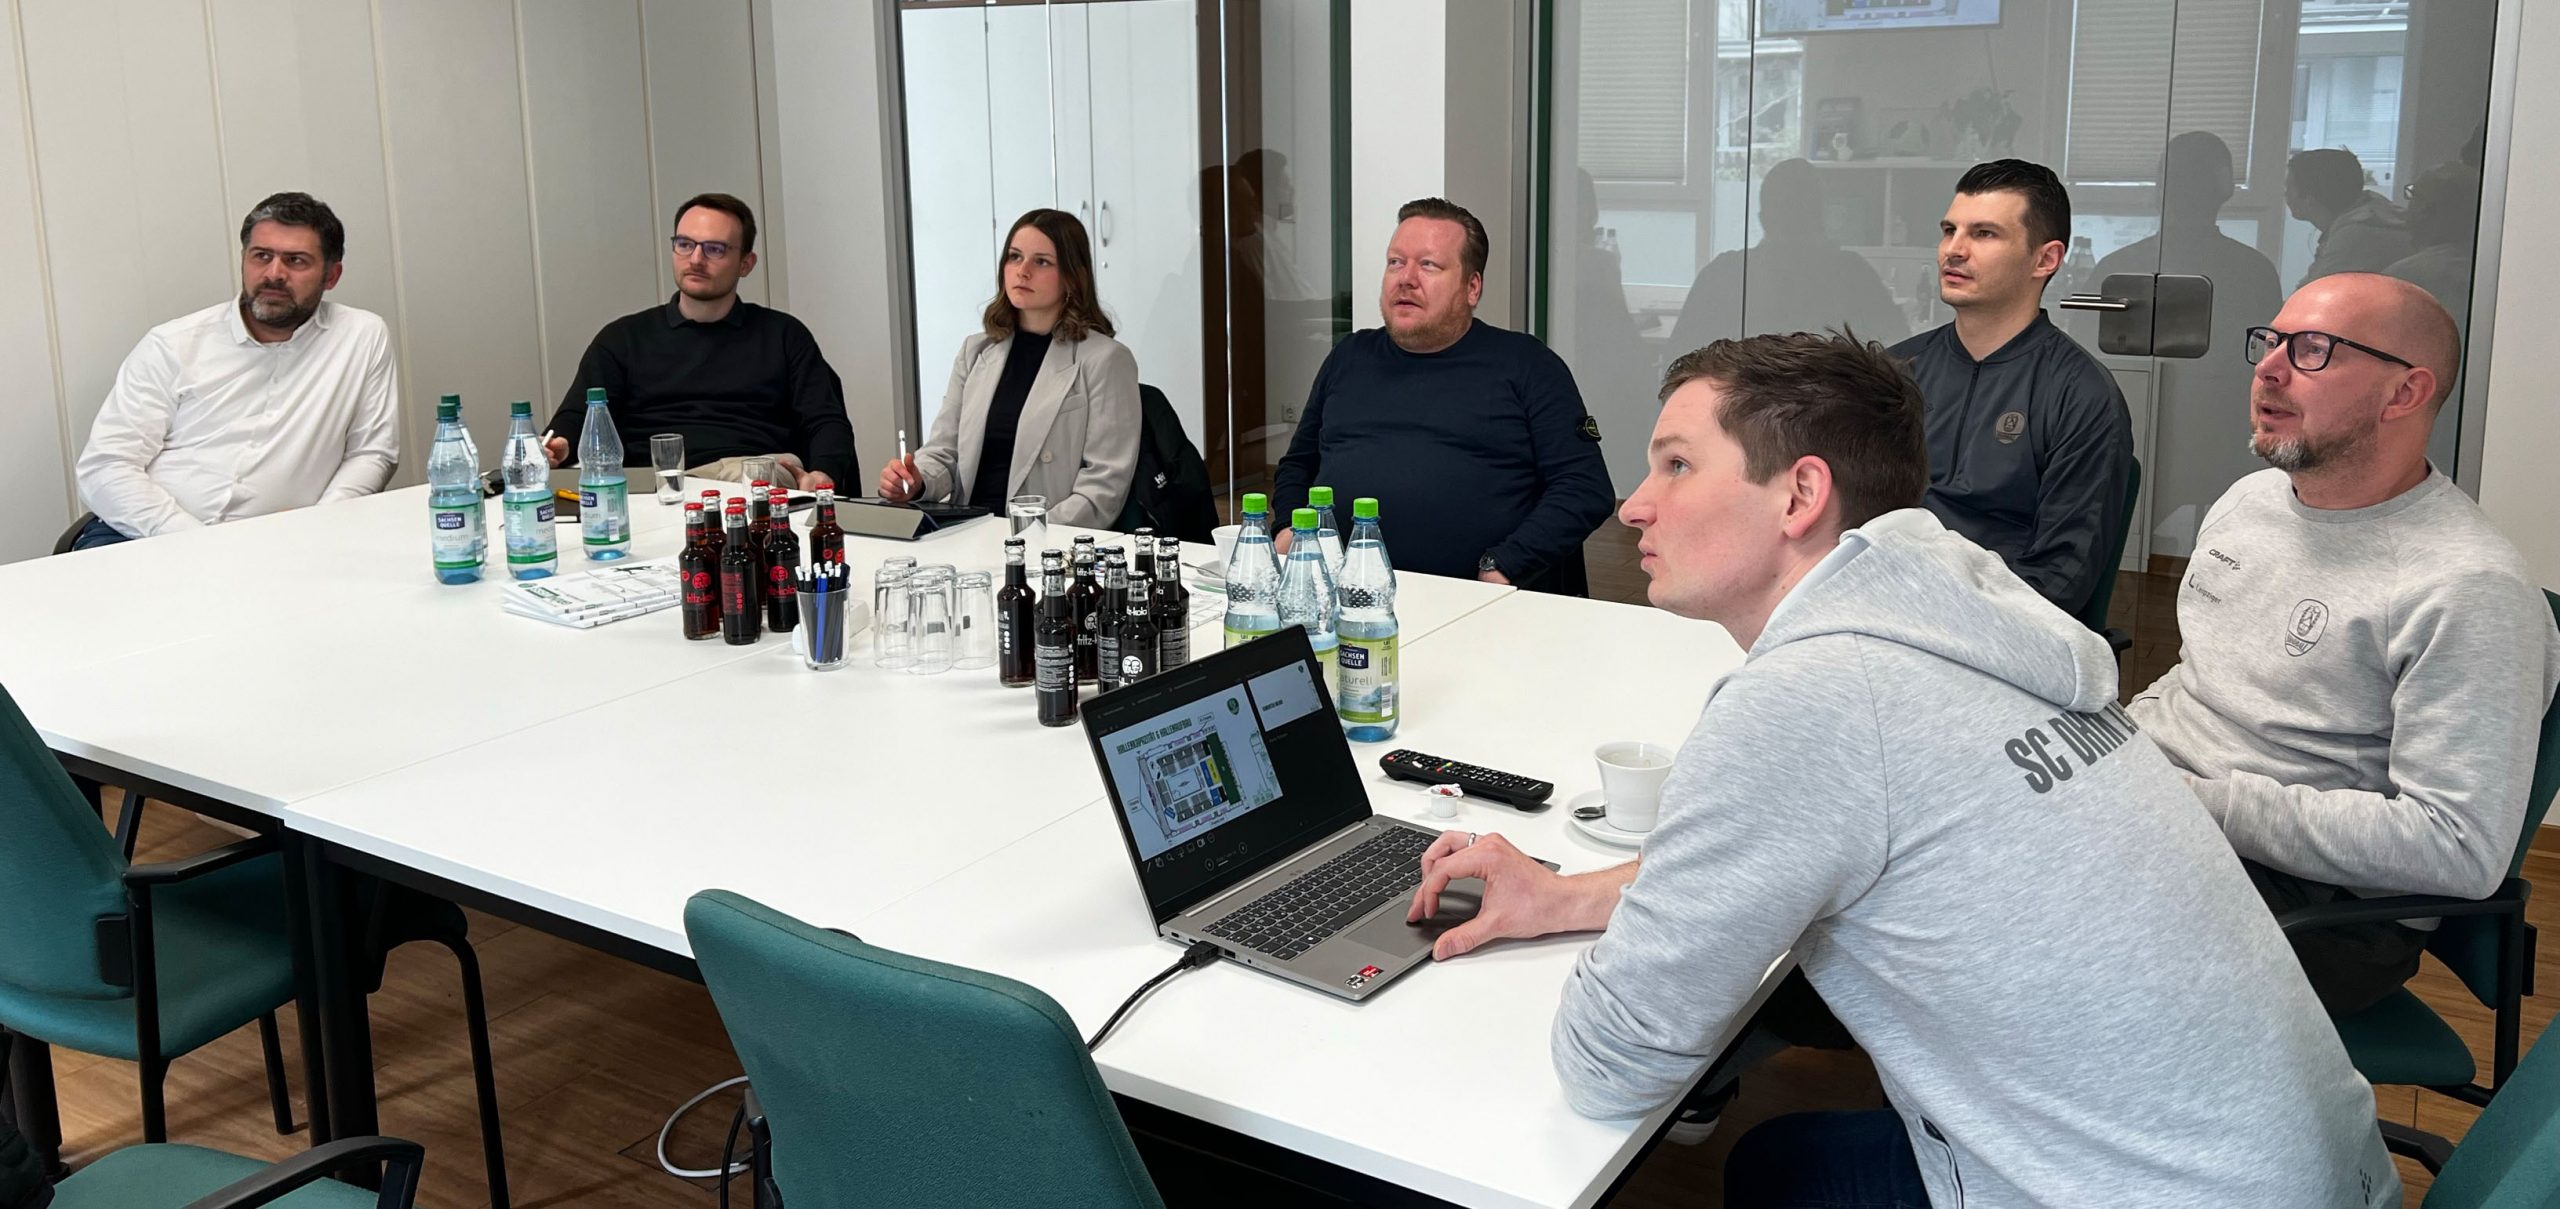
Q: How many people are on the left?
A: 3